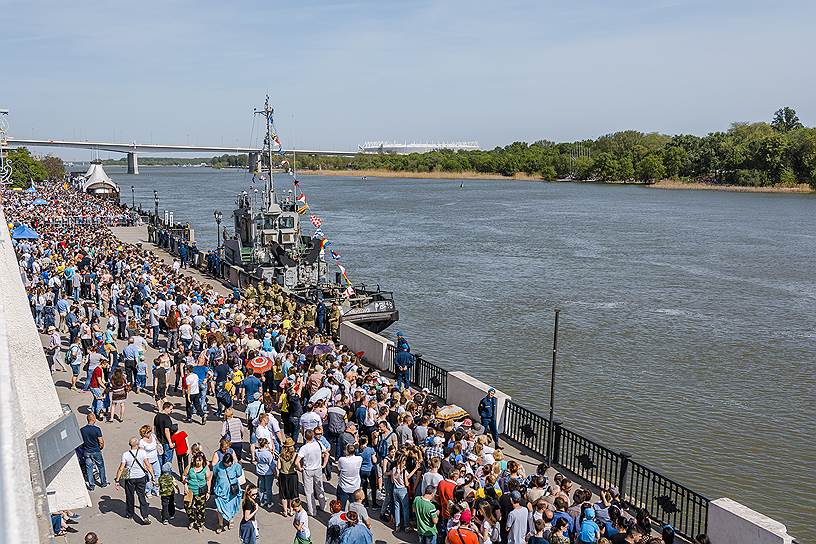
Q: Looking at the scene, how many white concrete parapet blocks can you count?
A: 3